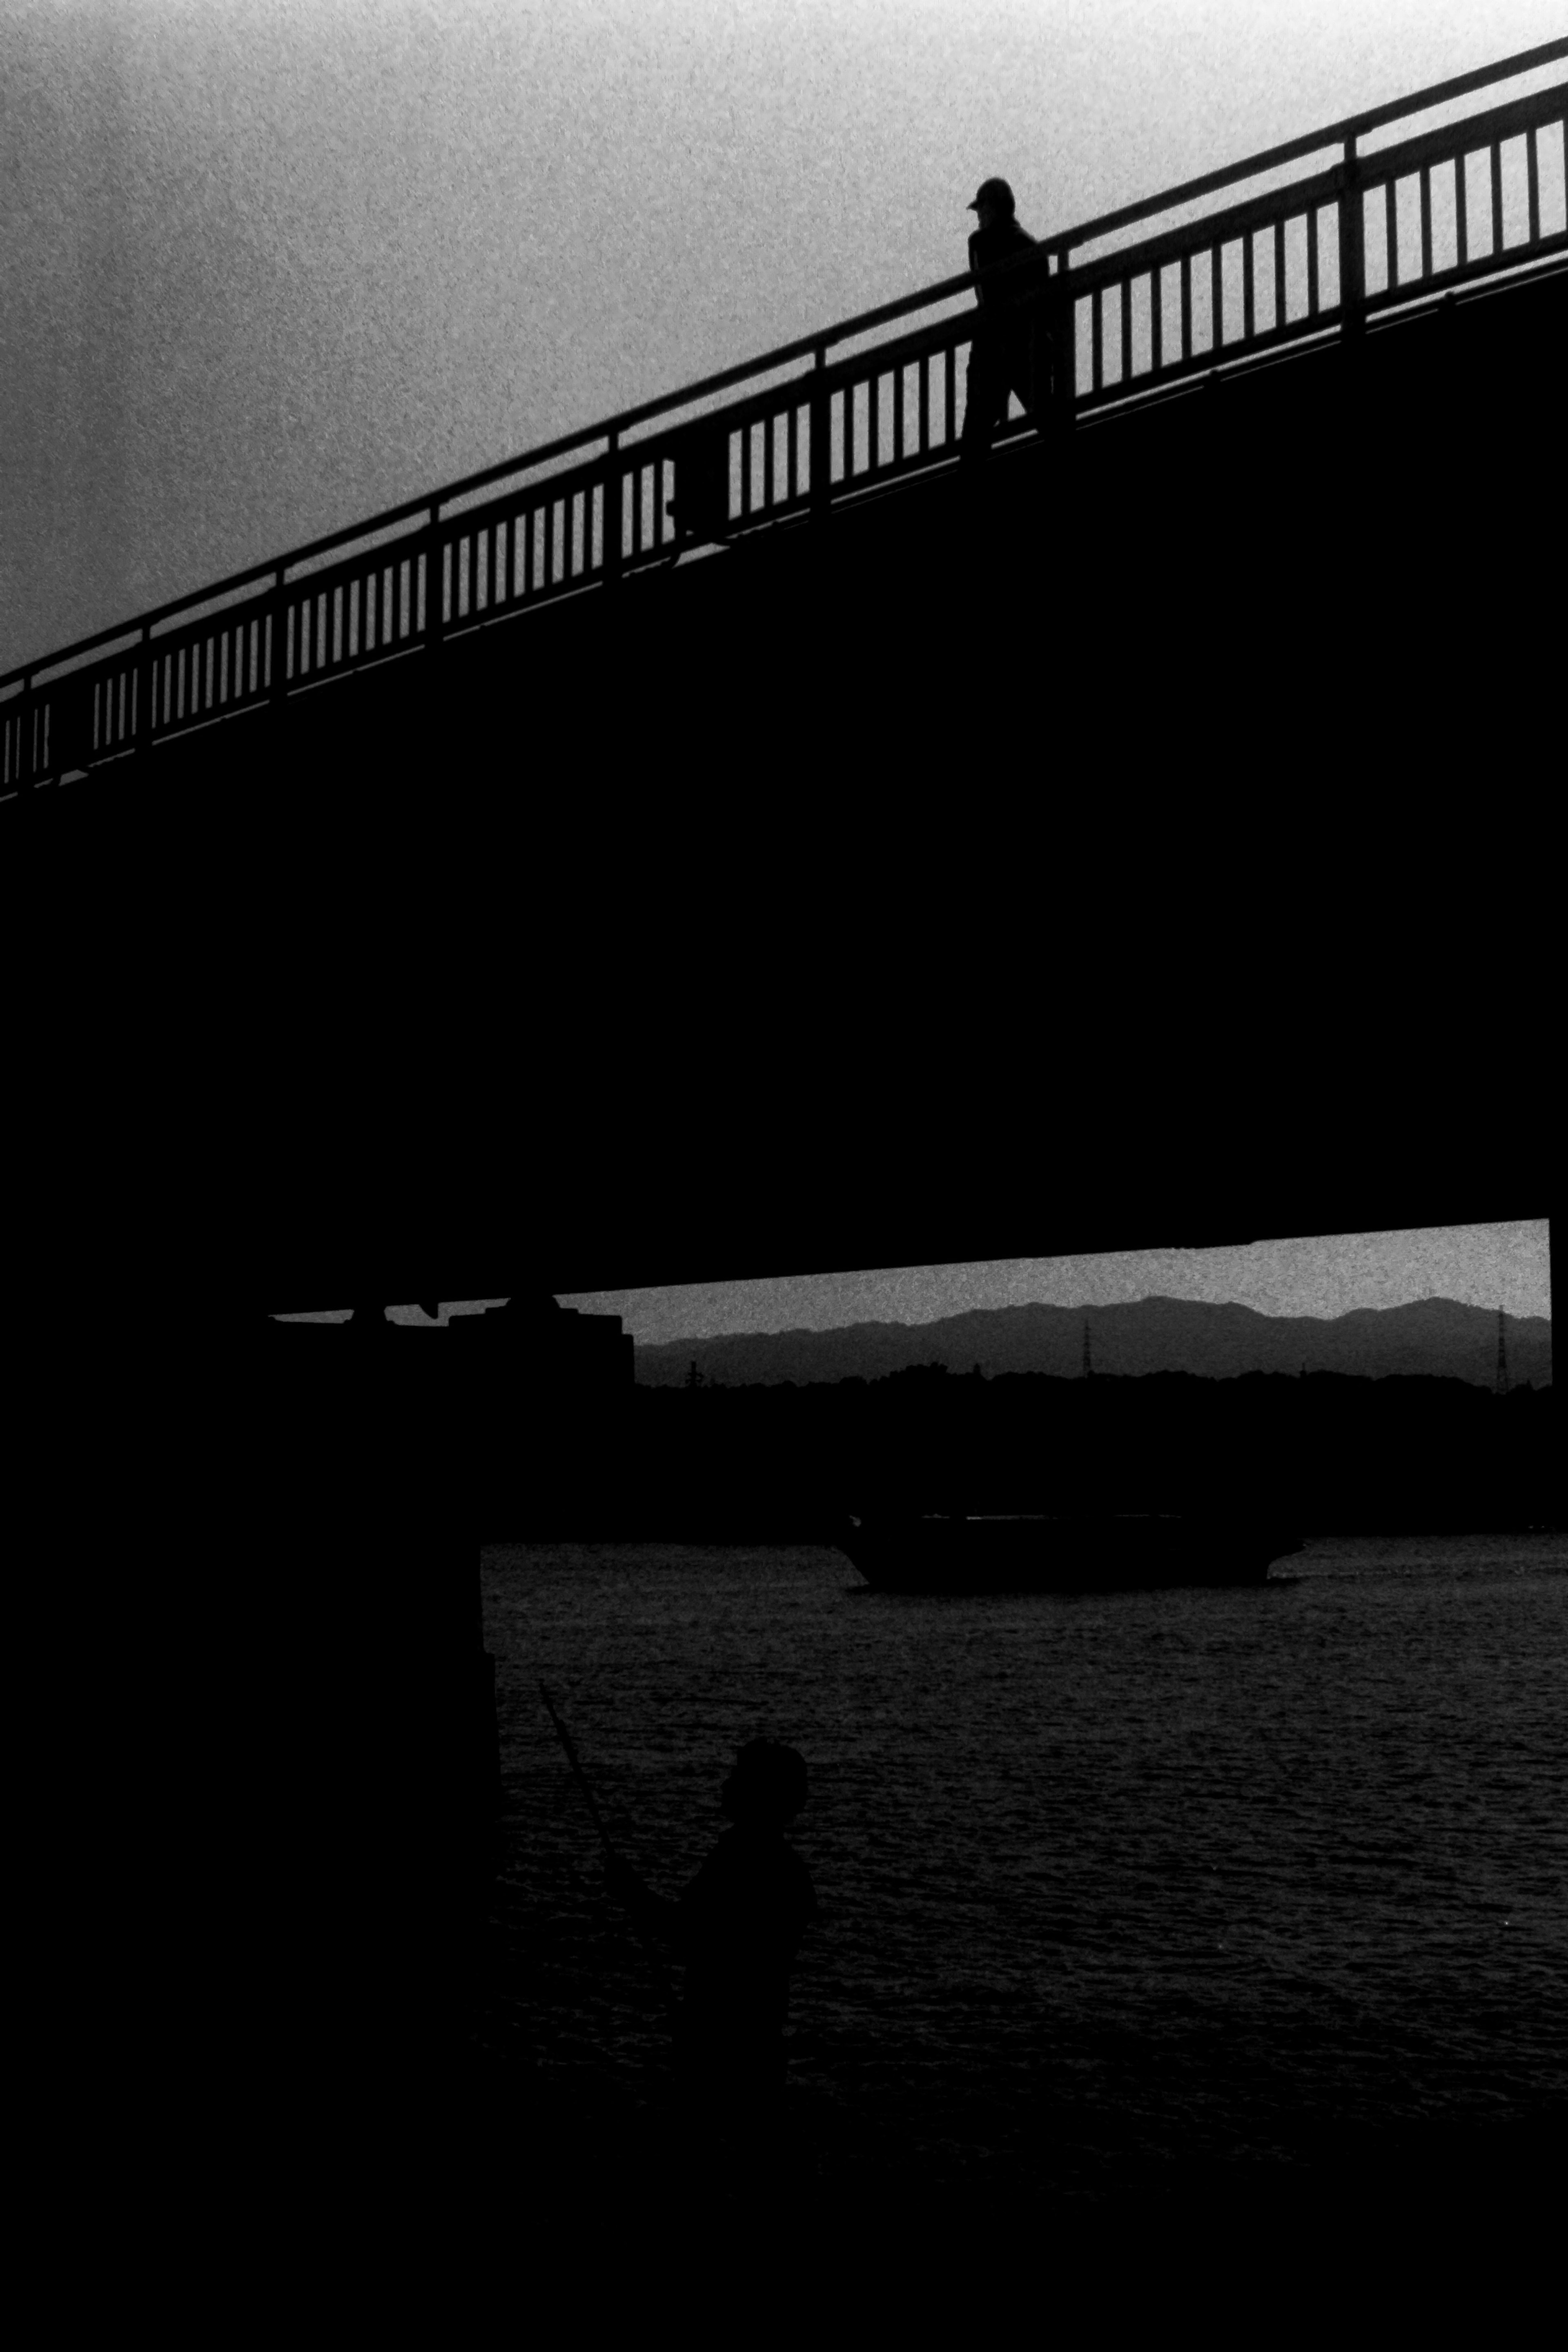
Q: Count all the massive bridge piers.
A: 1